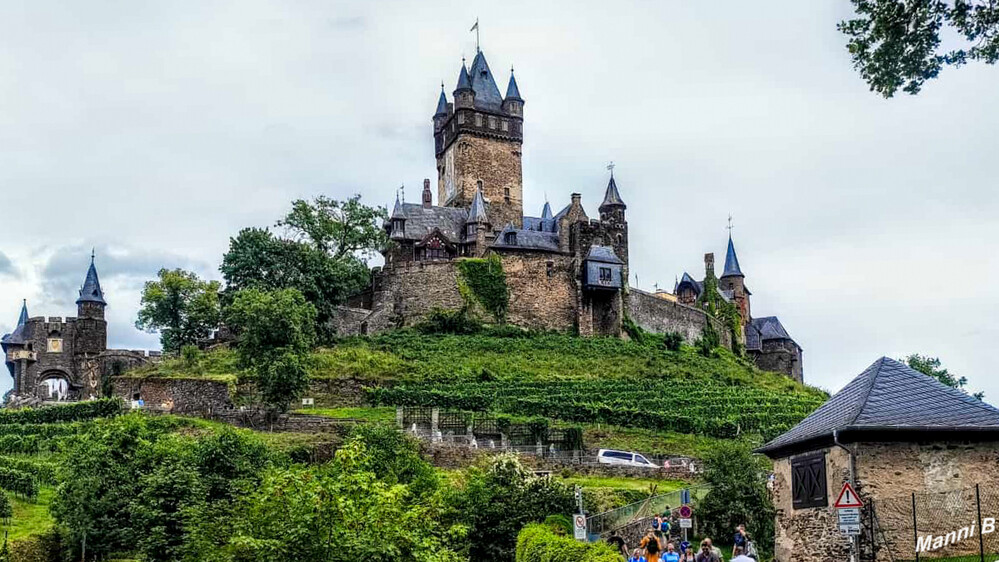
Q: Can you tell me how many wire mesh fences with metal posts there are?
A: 1